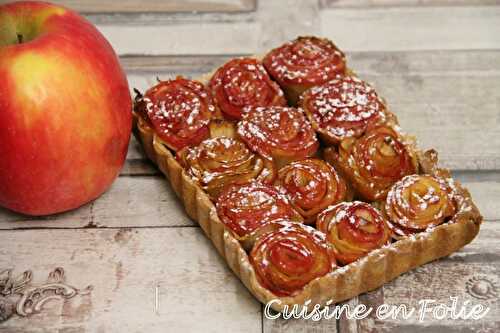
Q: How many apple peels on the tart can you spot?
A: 12